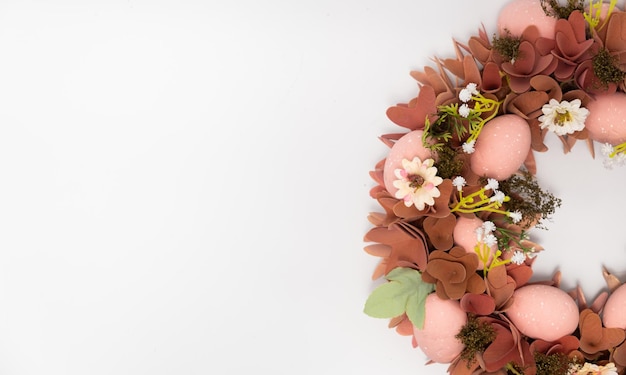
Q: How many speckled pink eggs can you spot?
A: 8